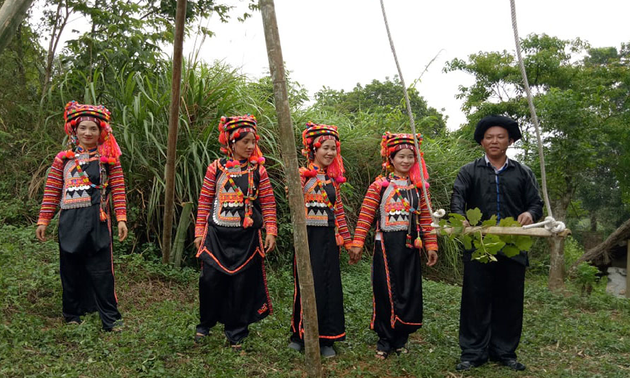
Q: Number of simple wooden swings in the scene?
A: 1